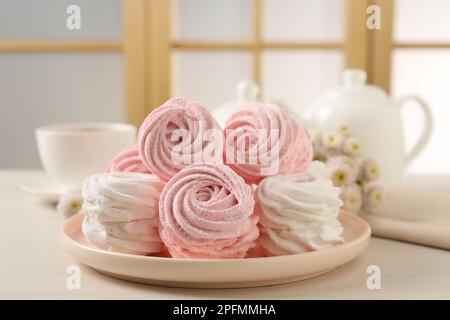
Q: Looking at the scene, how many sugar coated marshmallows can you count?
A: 6